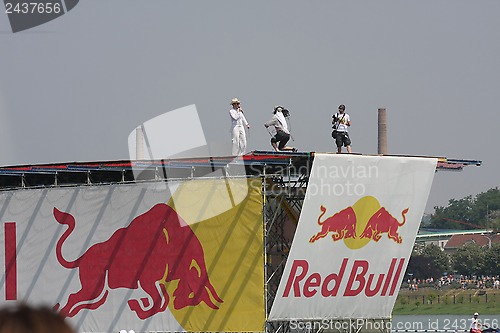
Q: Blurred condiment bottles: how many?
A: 0